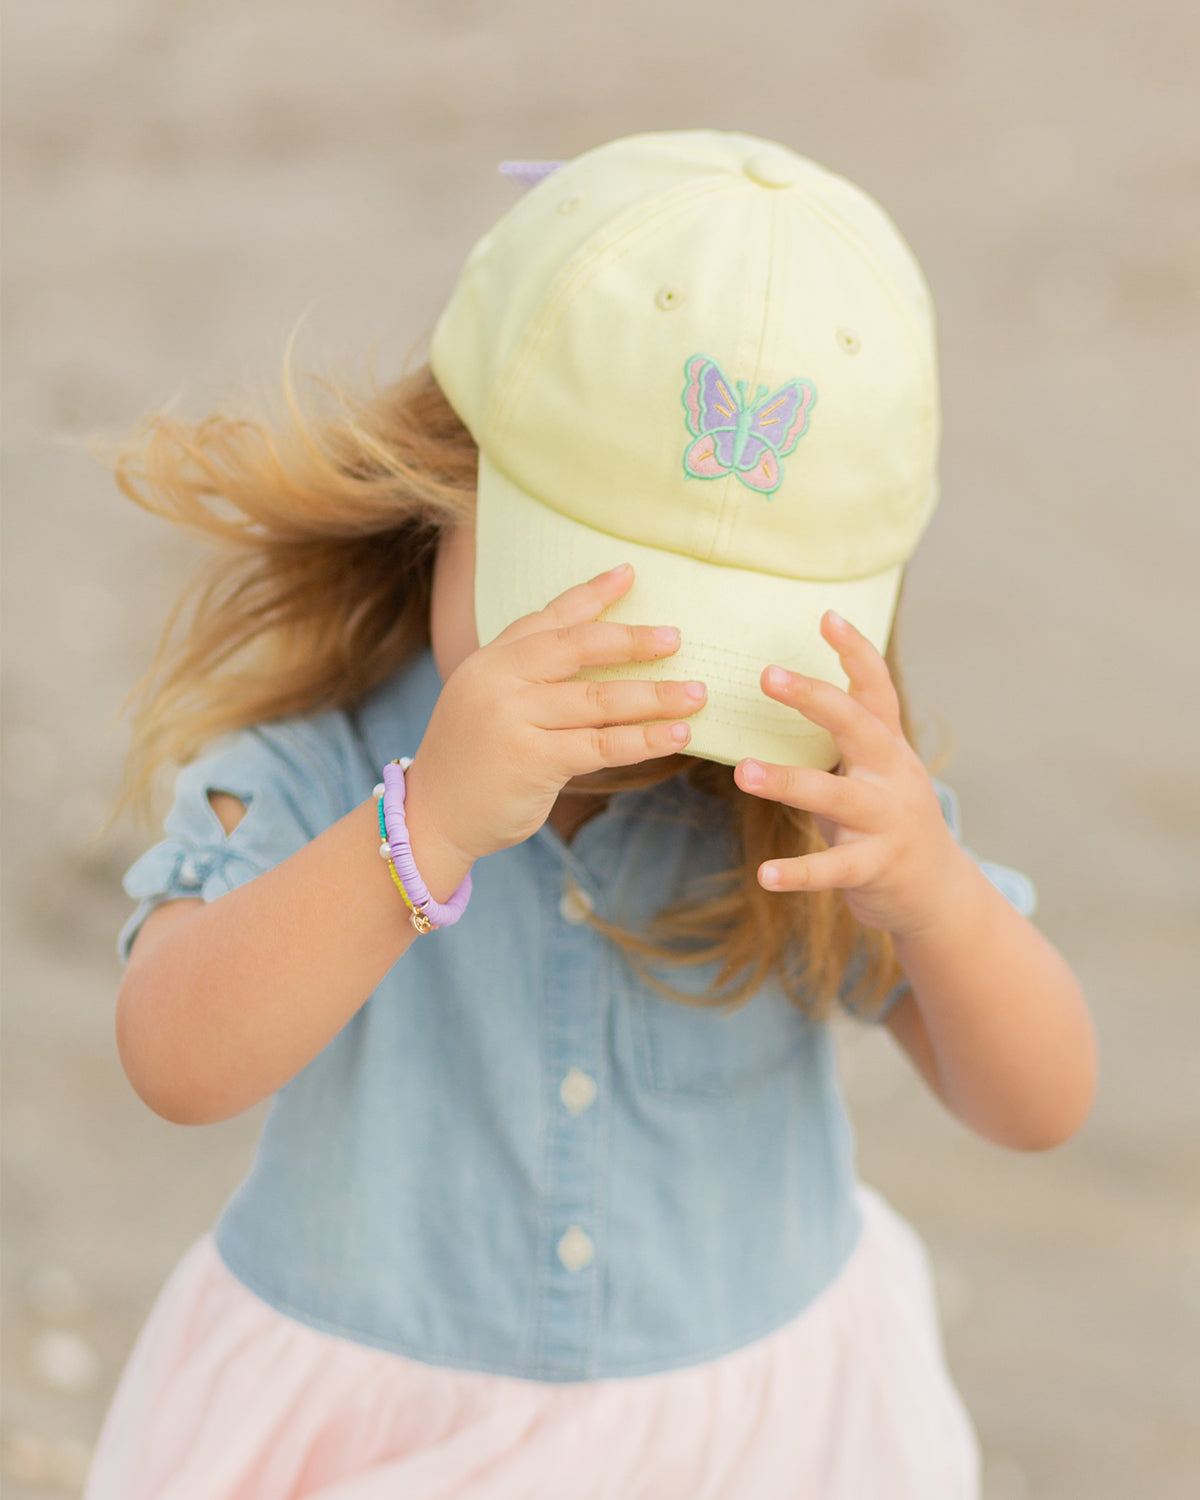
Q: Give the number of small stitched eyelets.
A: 3